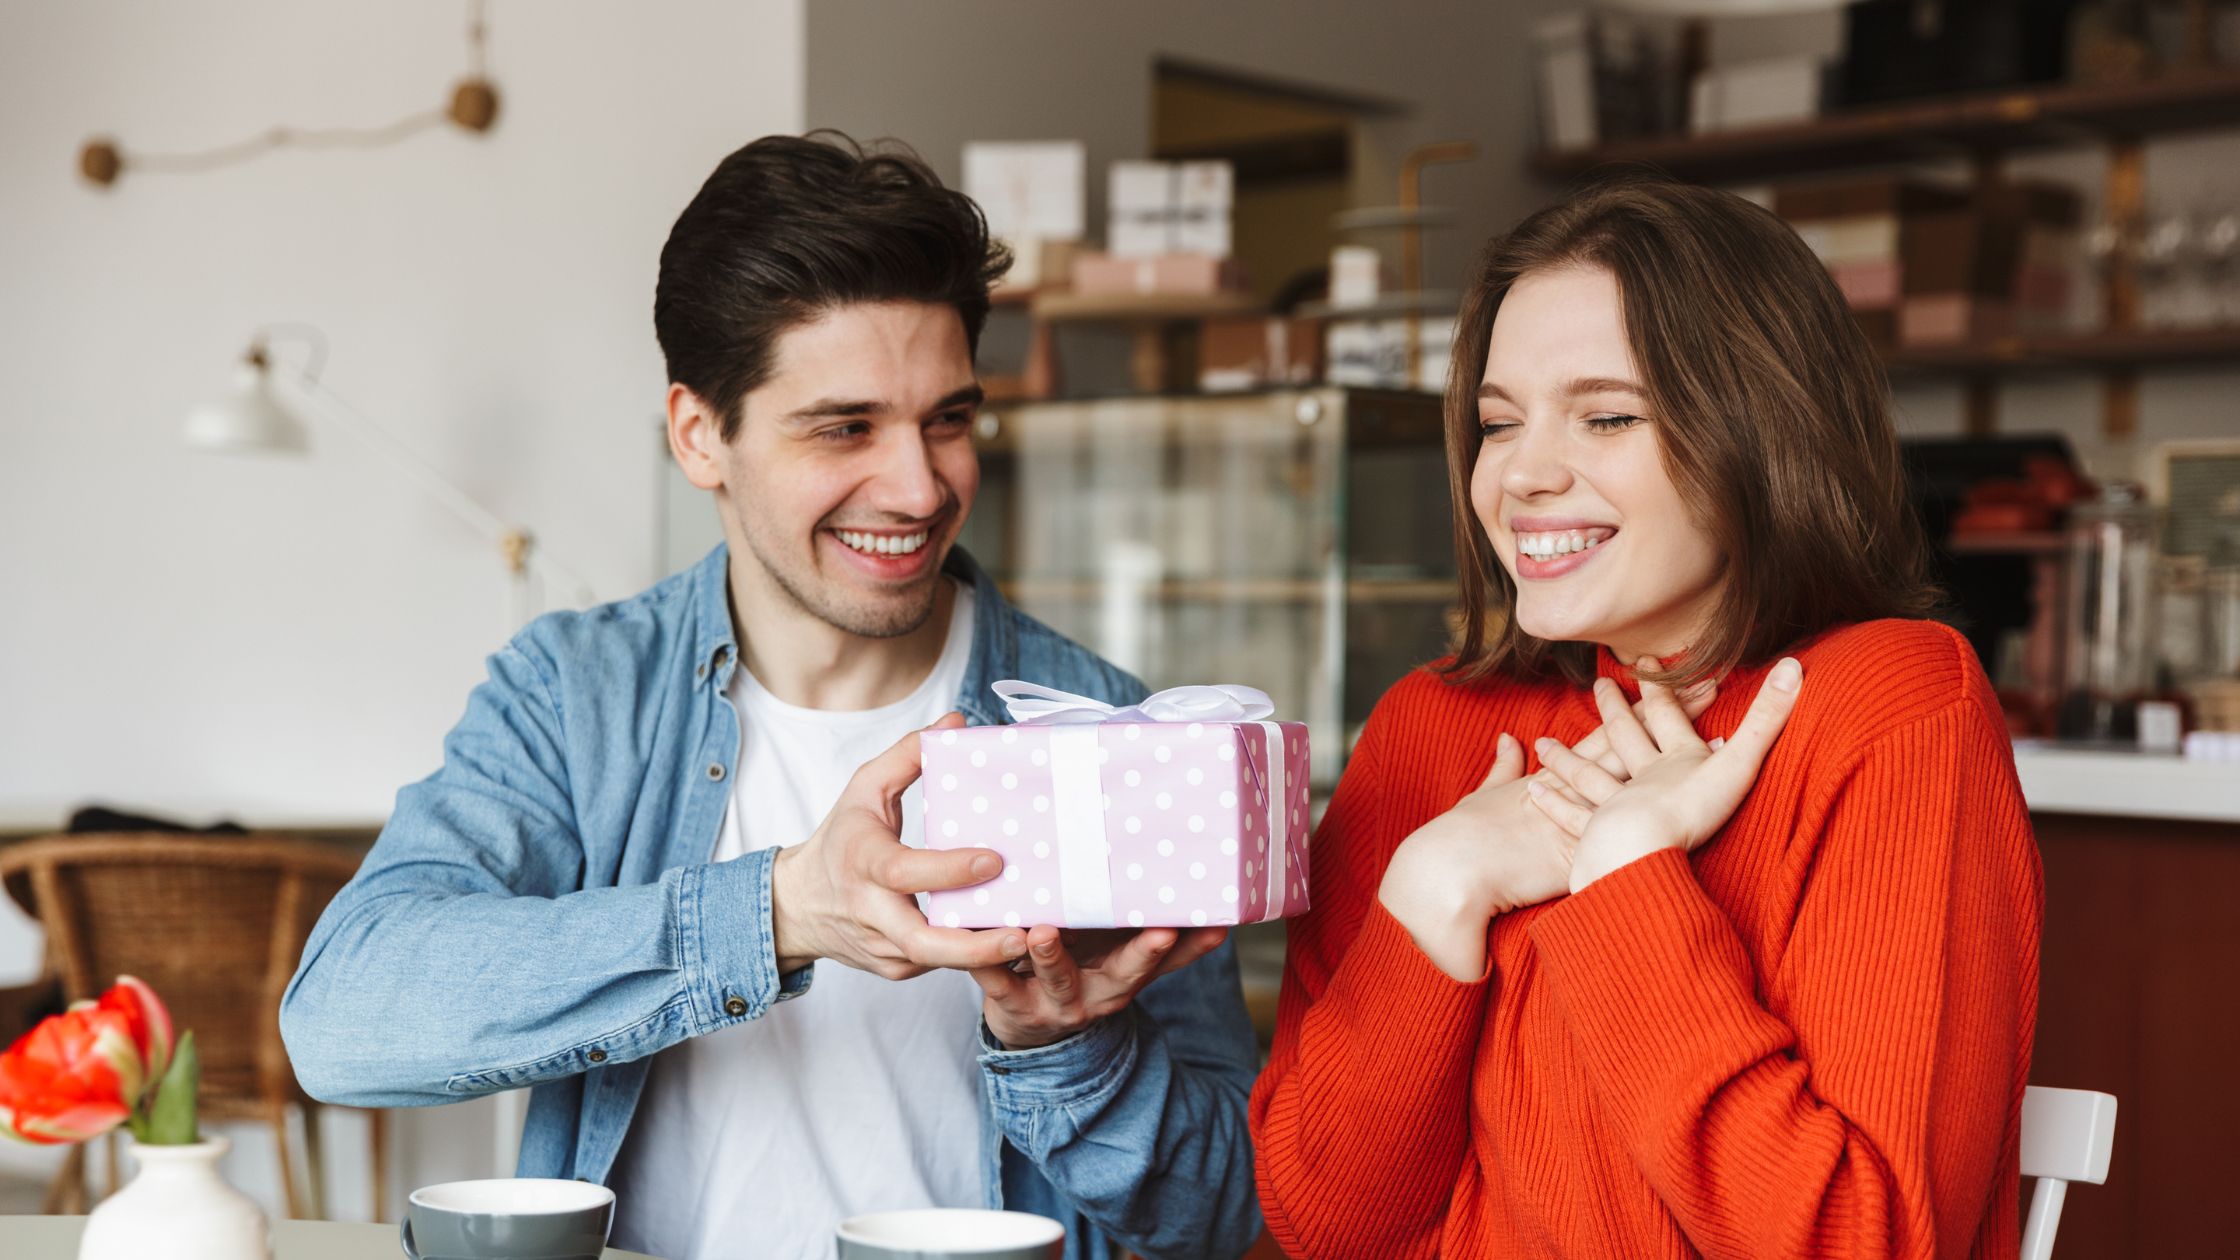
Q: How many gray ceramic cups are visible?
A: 2